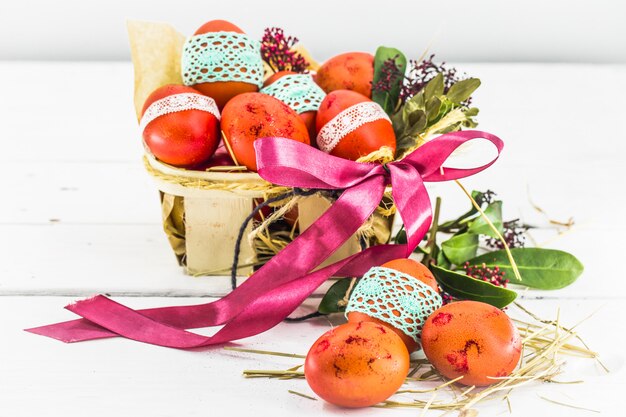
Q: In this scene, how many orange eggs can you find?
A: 9